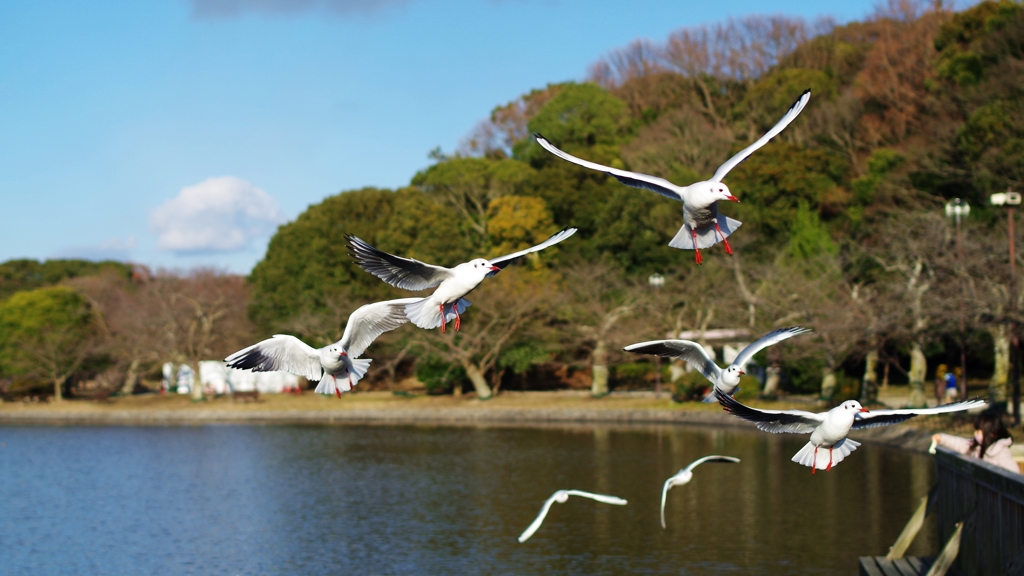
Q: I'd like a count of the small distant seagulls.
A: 2